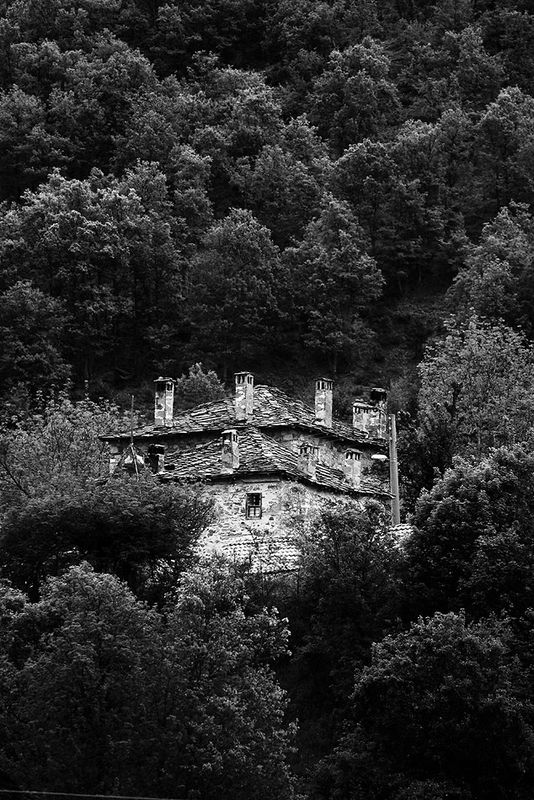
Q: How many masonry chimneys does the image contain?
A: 9